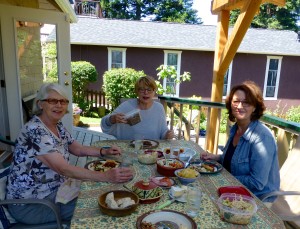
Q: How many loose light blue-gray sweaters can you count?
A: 1